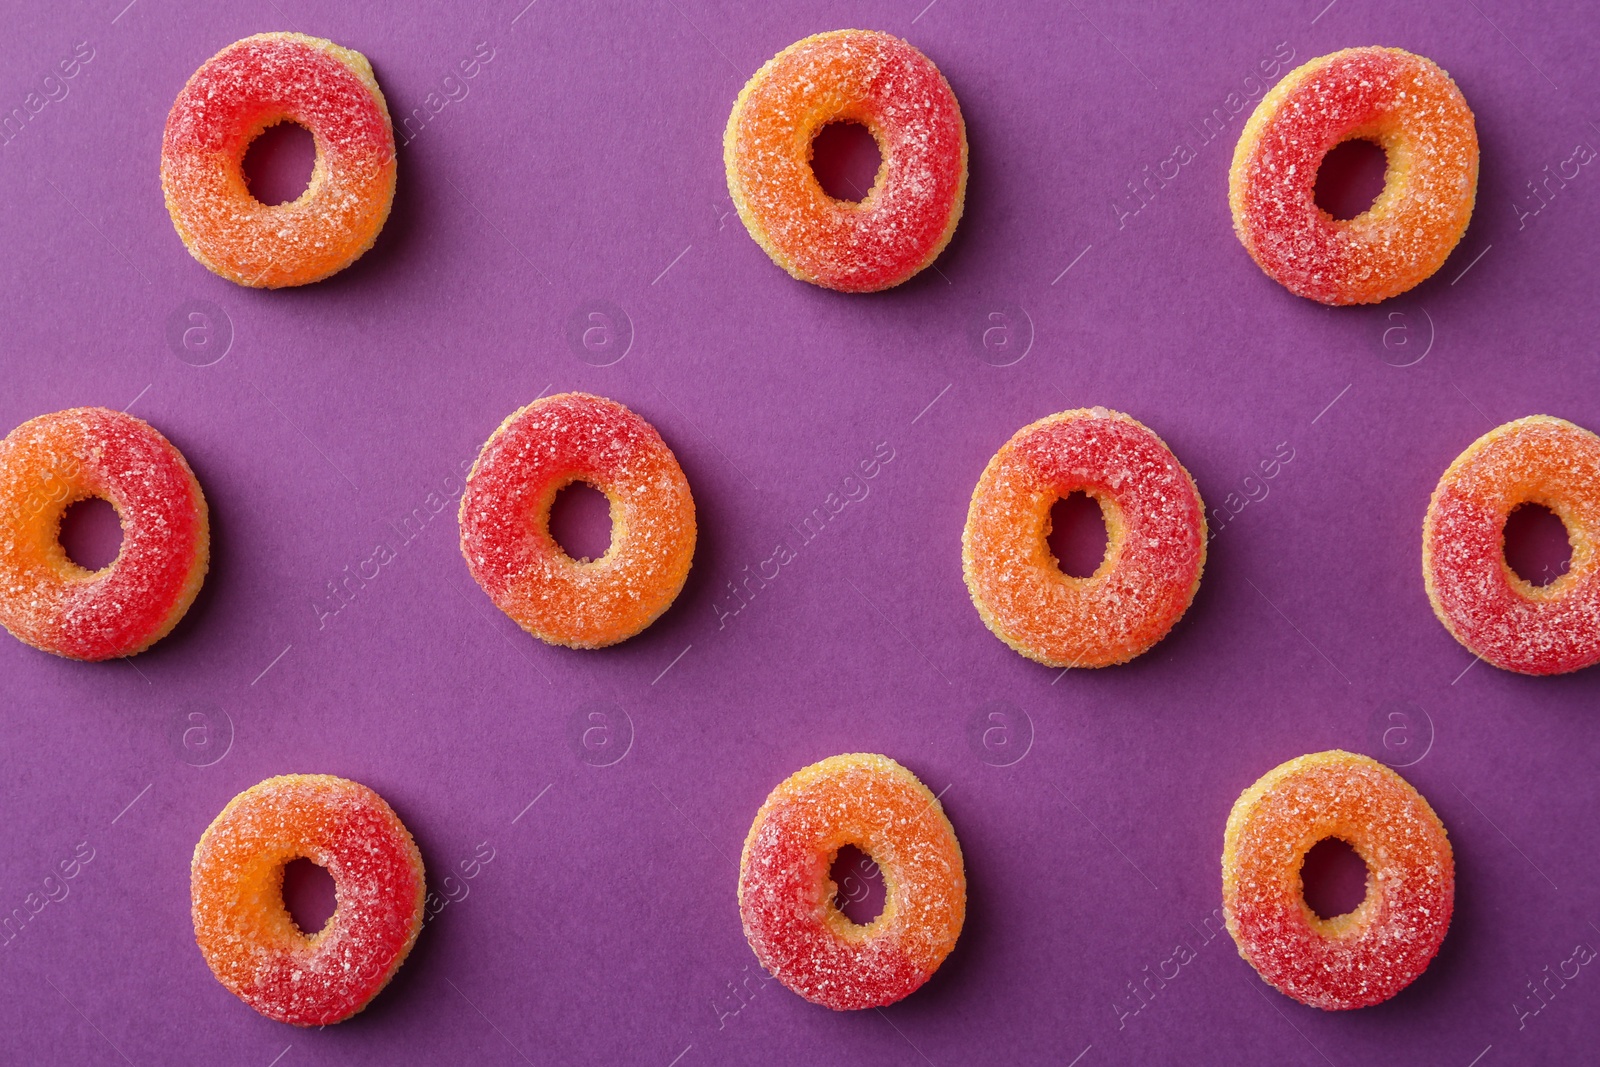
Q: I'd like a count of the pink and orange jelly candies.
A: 10